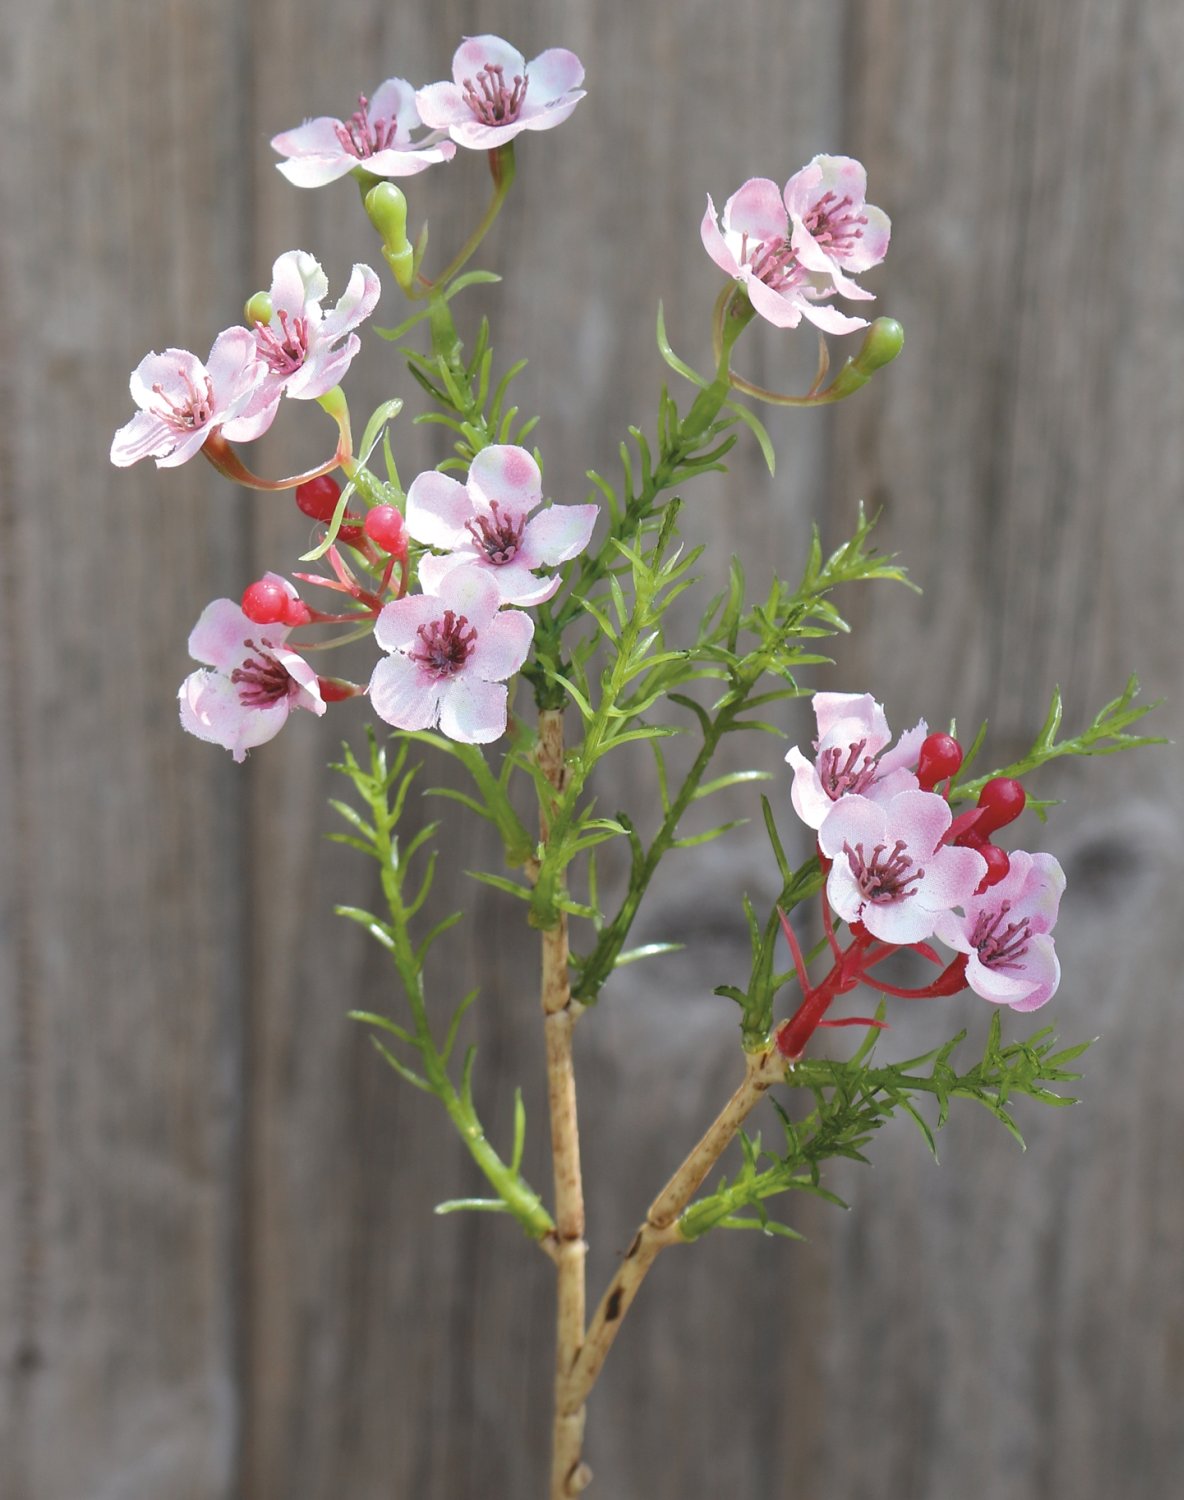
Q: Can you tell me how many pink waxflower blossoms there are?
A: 12